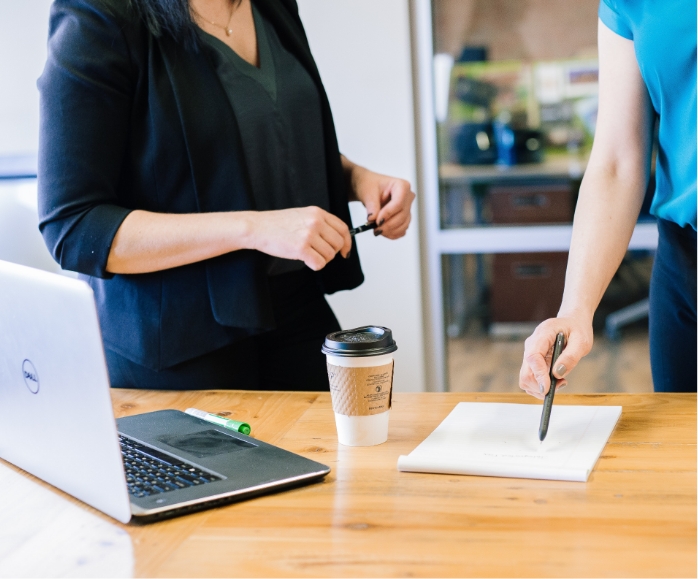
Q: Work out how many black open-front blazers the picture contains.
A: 1